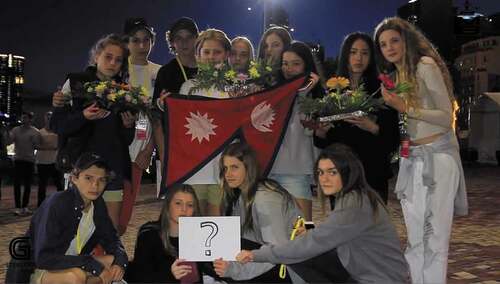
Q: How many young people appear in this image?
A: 13